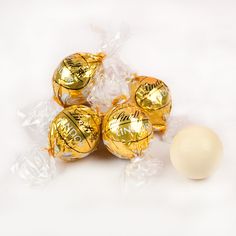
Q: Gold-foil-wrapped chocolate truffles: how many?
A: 4